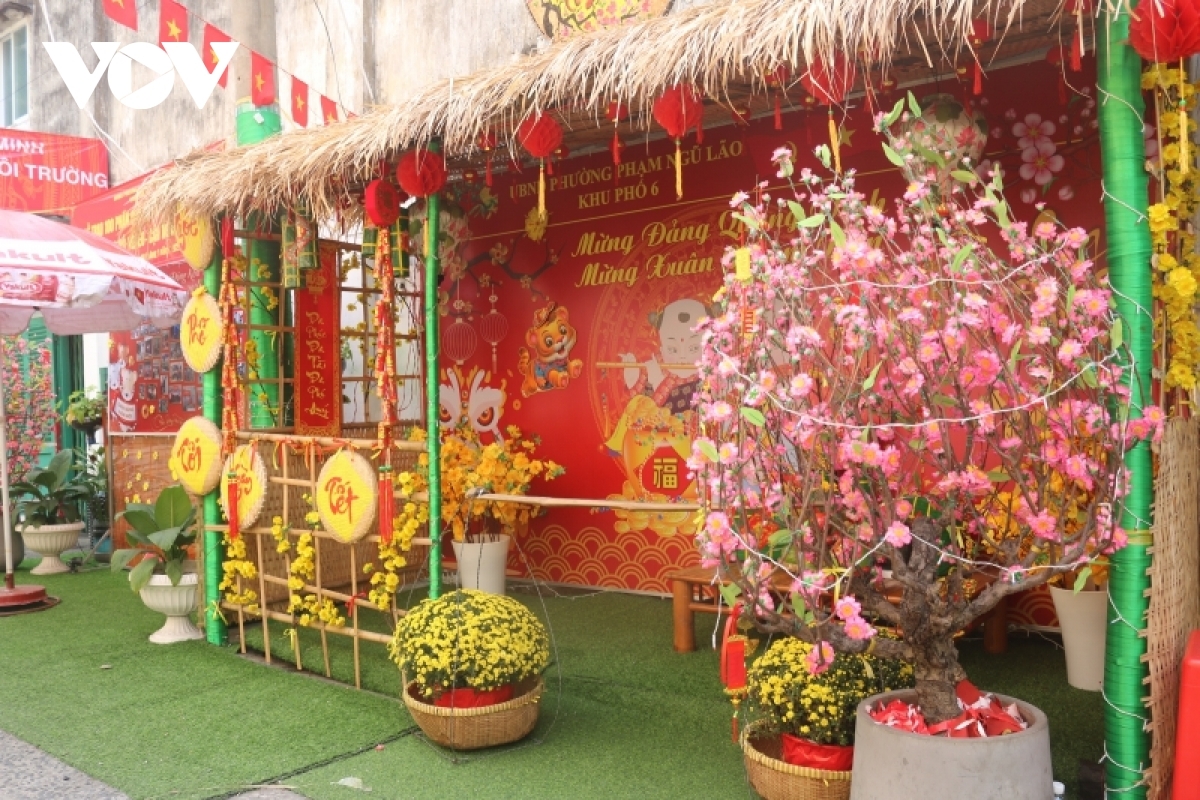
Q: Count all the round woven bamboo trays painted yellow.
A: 5